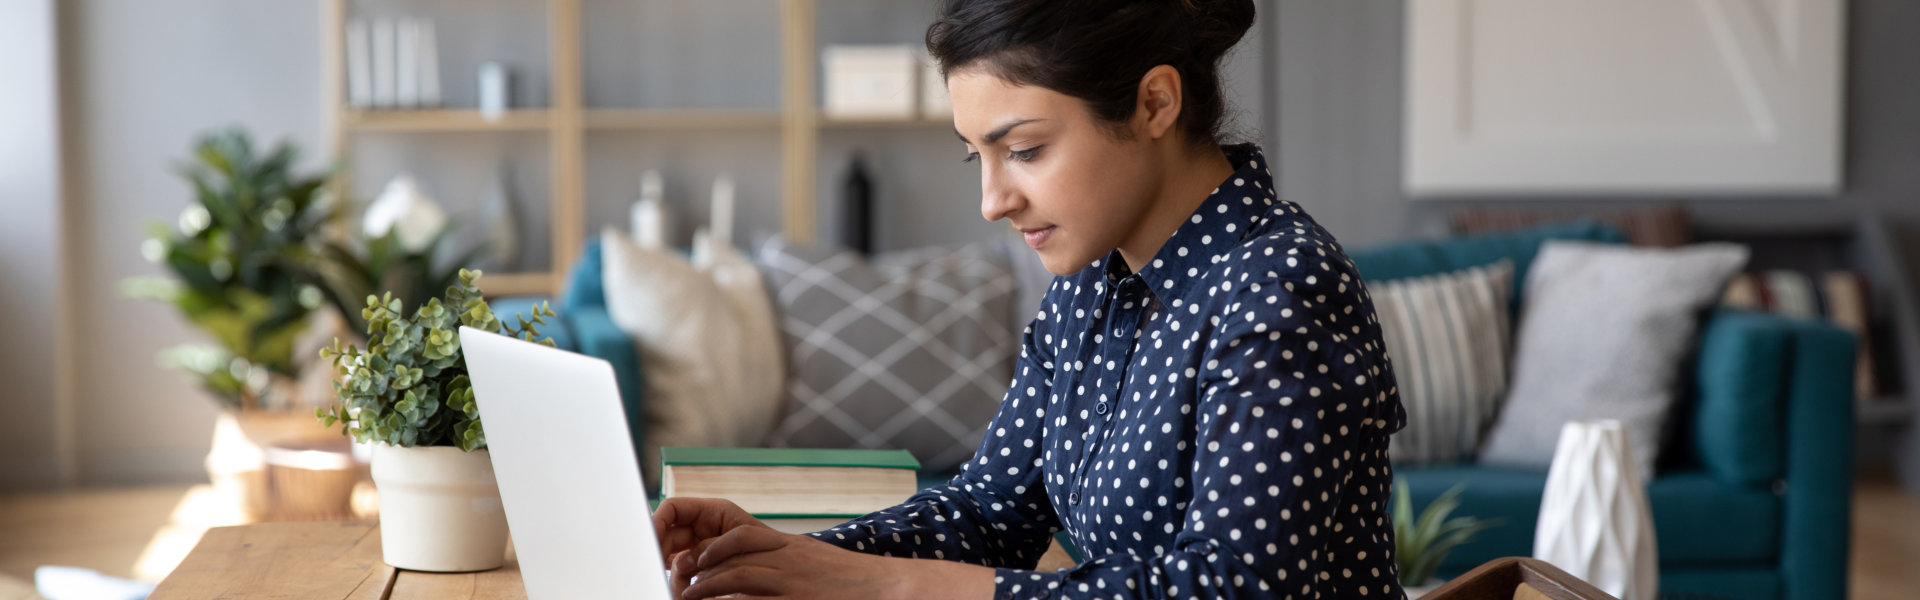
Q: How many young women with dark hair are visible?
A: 1